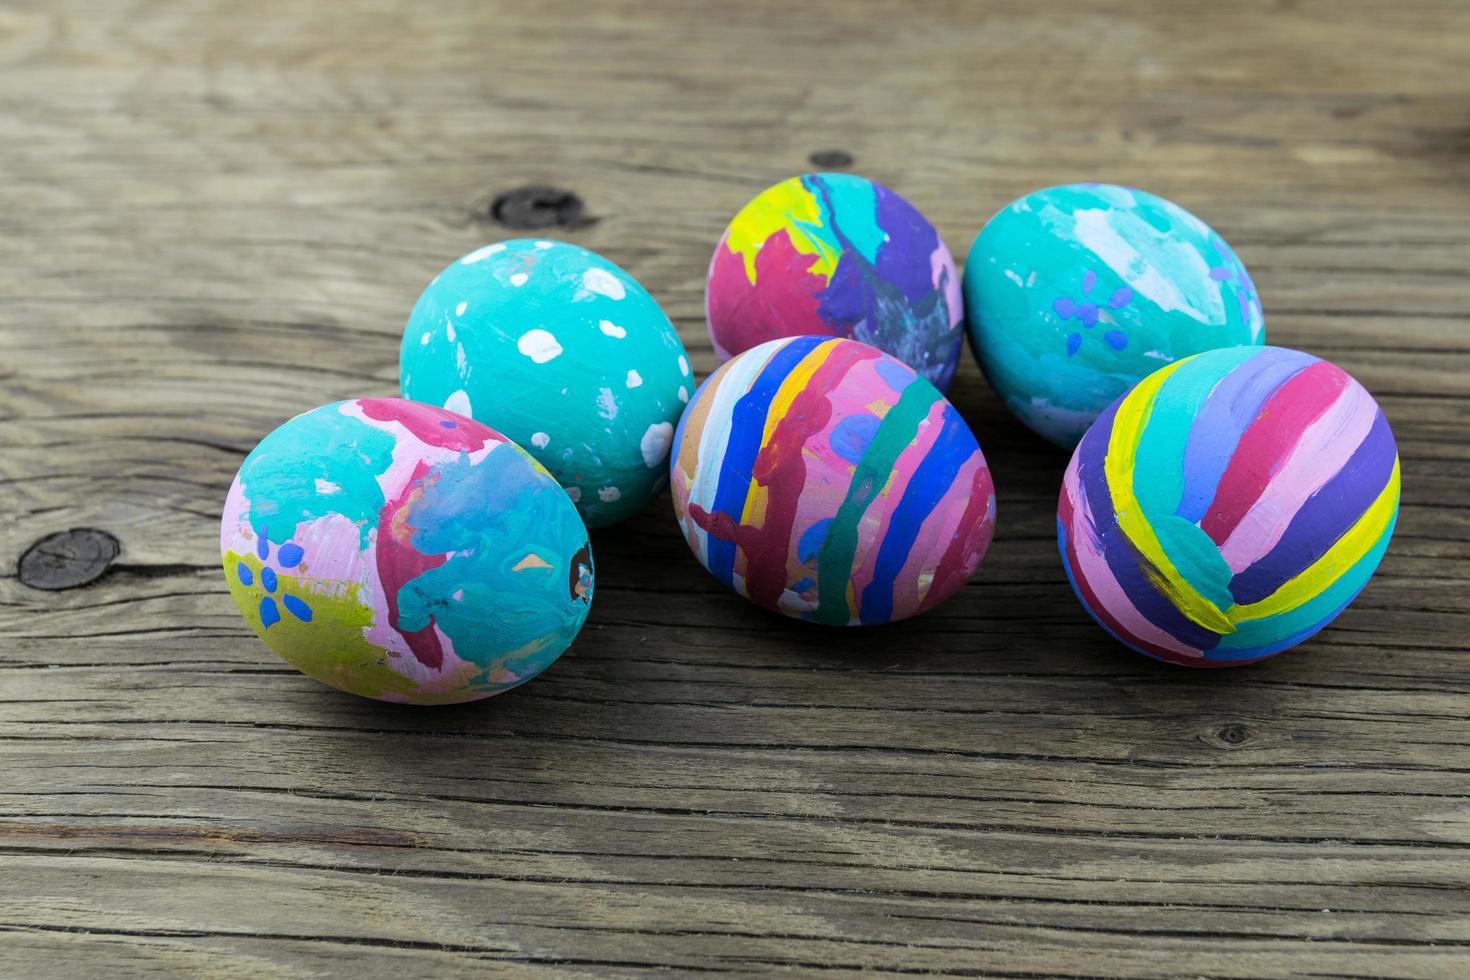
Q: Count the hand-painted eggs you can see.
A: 6